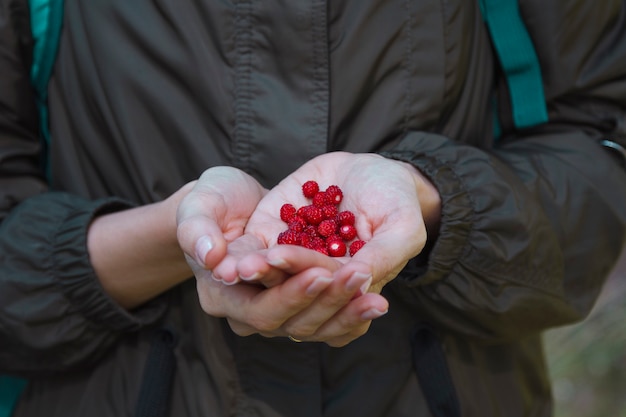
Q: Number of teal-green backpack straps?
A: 2